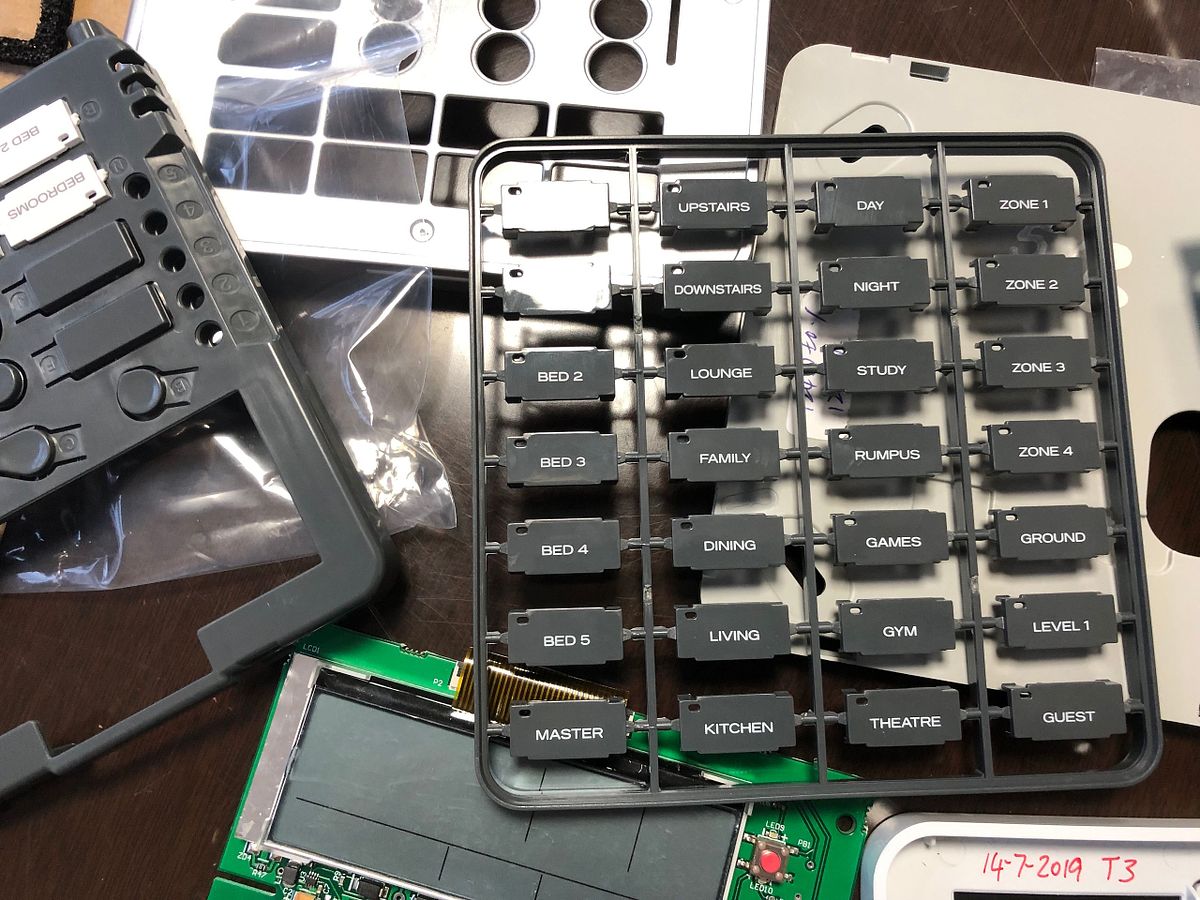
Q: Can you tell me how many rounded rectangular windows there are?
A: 10